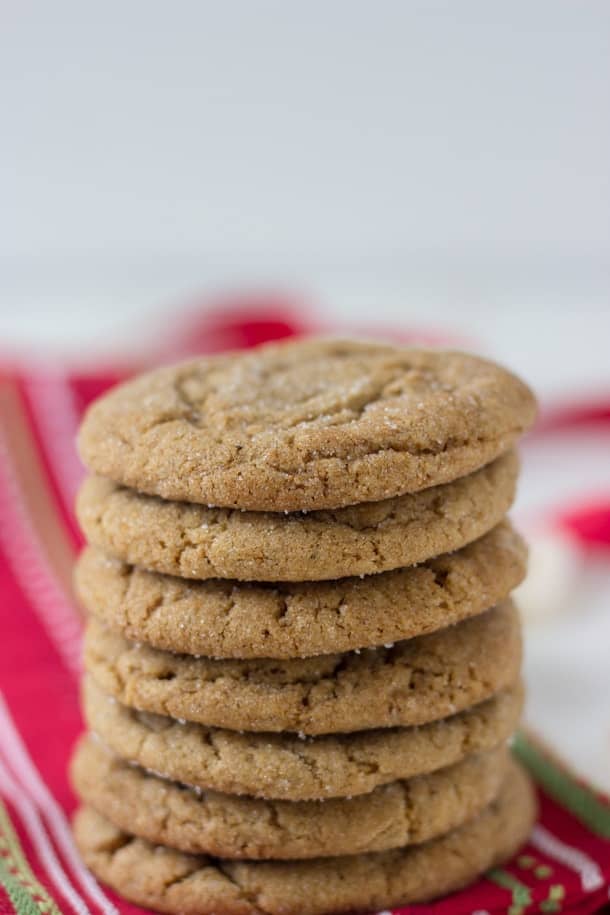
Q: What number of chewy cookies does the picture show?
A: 7